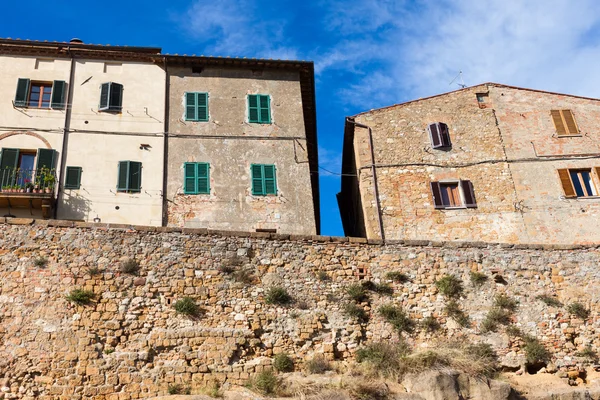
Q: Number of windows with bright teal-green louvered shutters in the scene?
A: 4